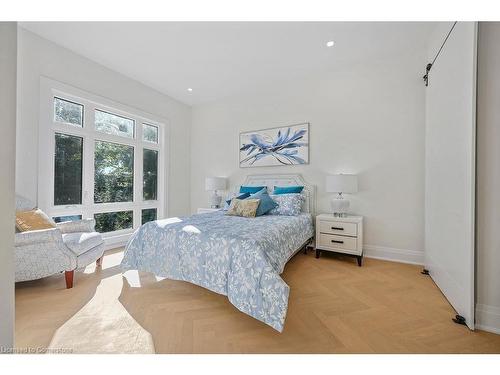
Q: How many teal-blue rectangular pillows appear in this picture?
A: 2